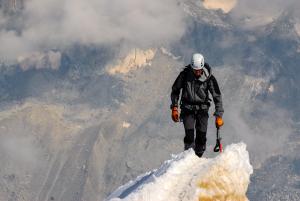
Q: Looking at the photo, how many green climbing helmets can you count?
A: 0